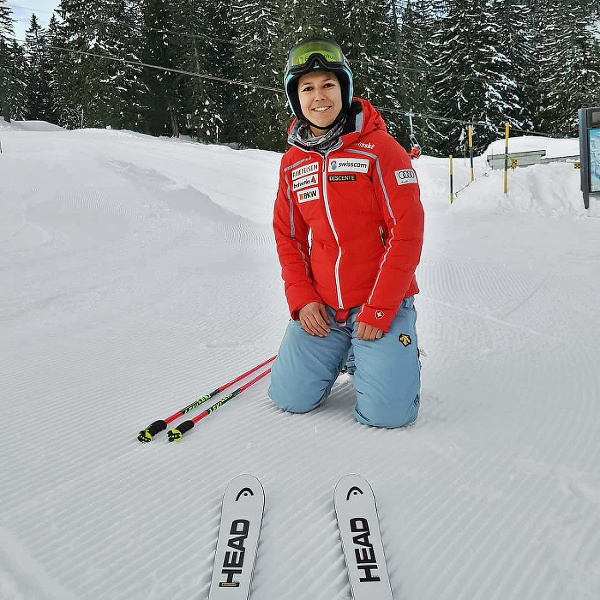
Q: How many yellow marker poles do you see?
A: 3